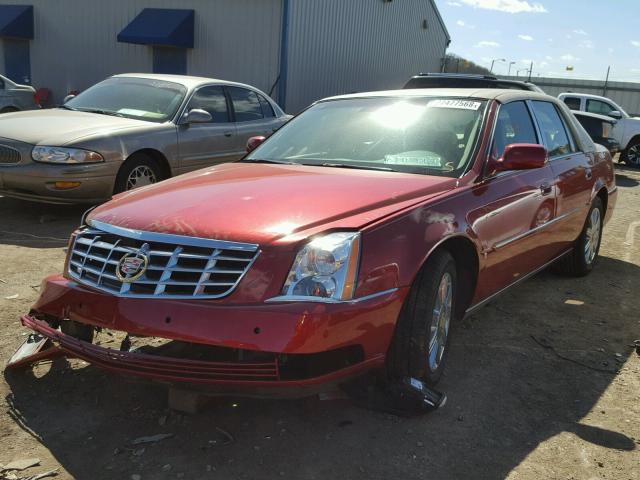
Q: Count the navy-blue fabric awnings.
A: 2